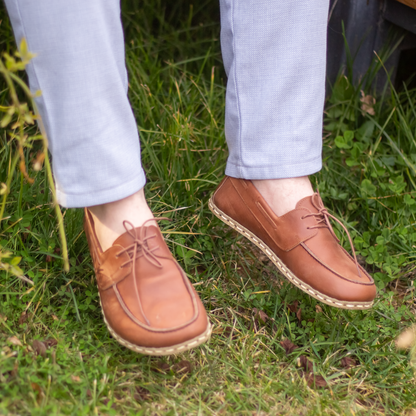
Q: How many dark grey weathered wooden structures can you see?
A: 1